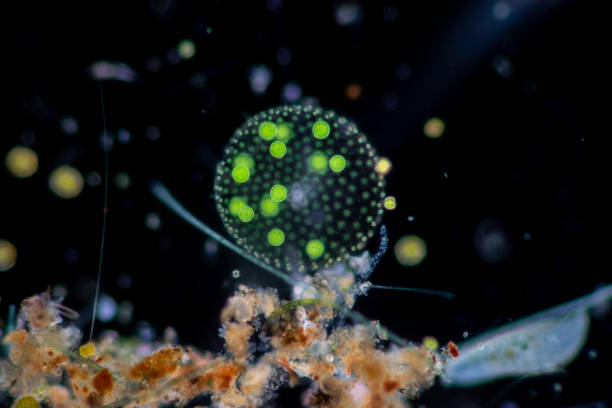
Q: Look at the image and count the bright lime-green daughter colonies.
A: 14